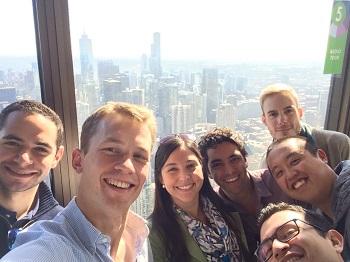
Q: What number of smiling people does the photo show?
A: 7